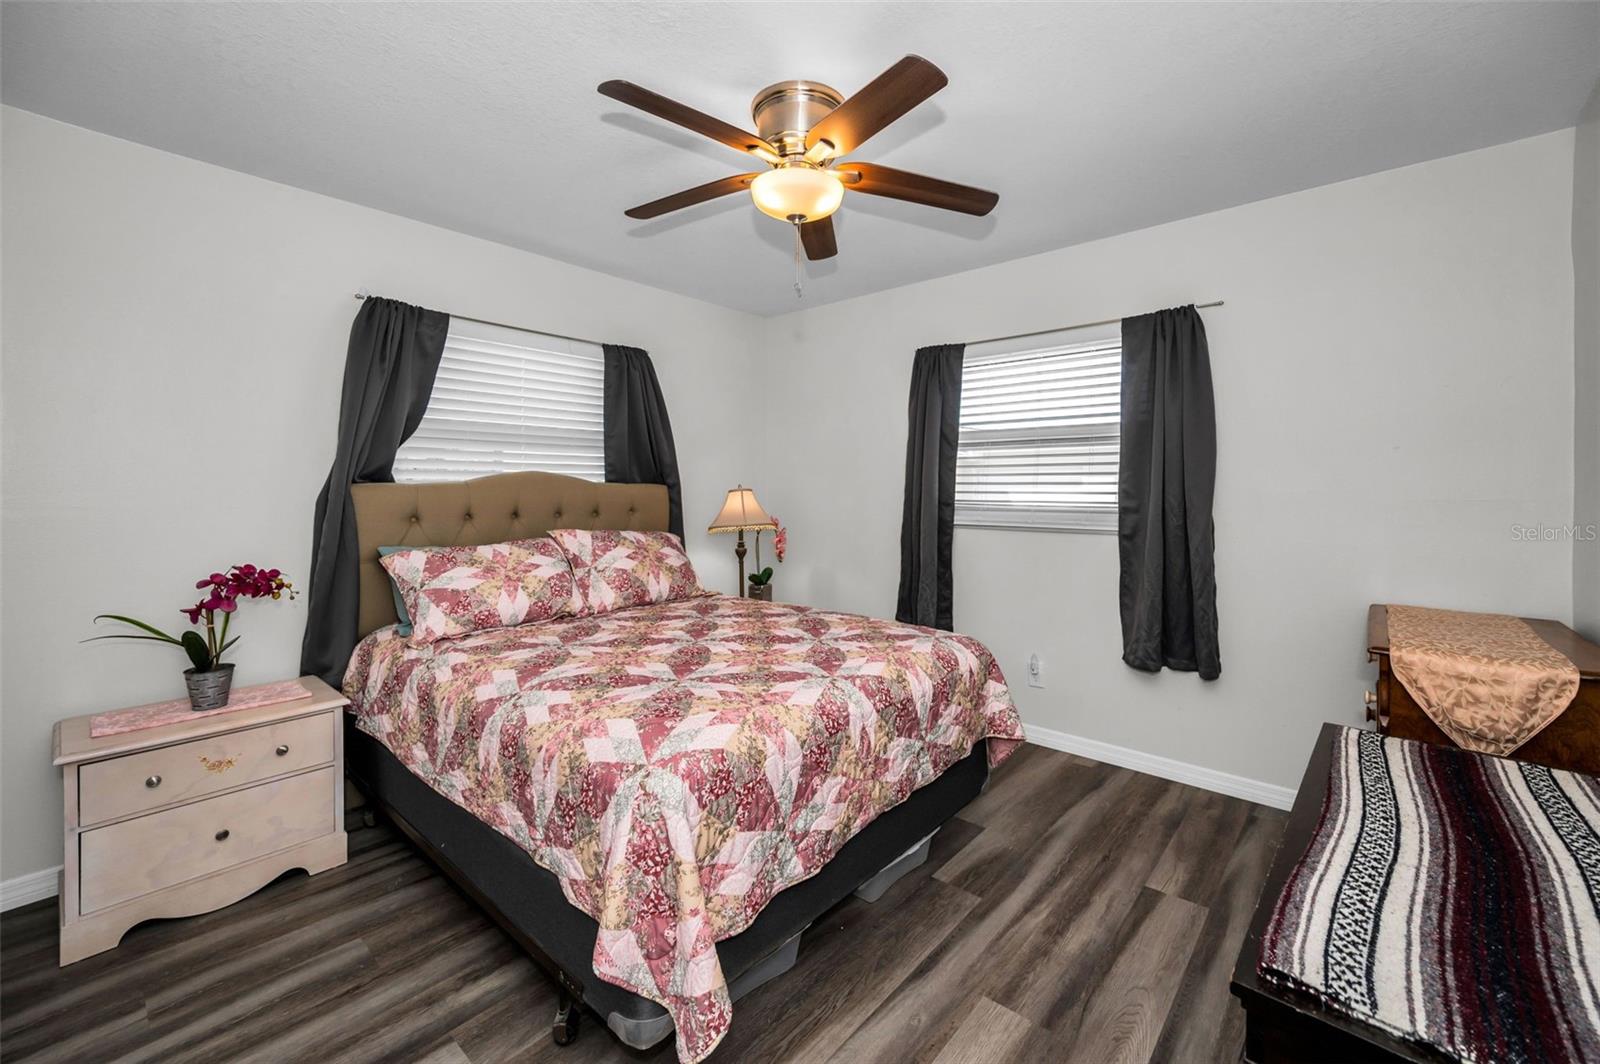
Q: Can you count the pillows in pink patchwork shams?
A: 2